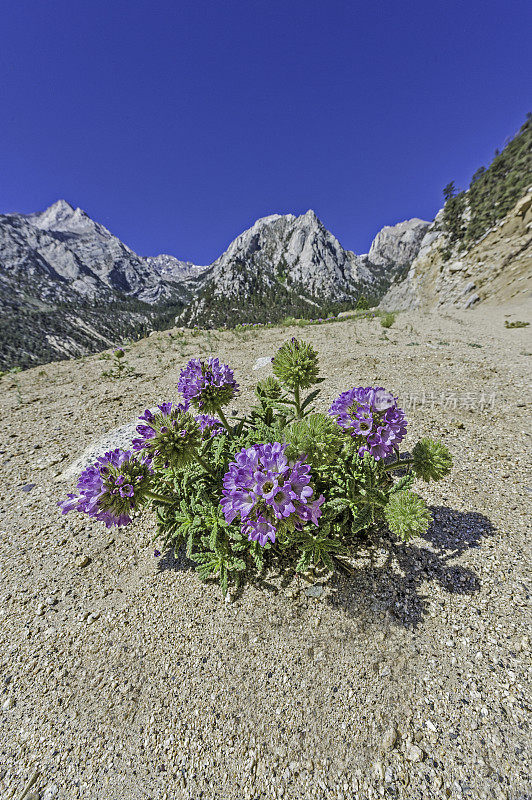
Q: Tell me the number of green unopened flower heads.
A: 5